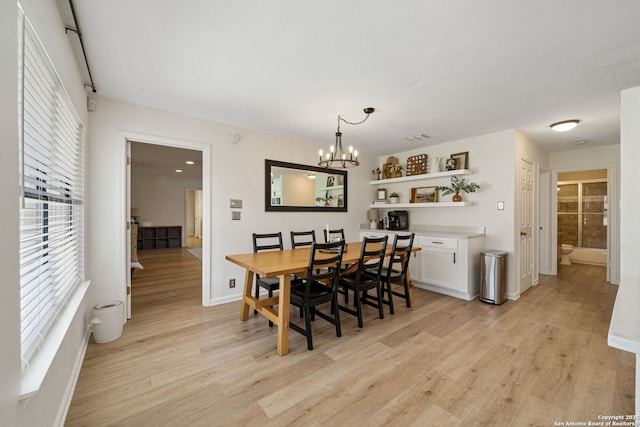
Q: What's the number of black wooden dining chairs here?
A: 6